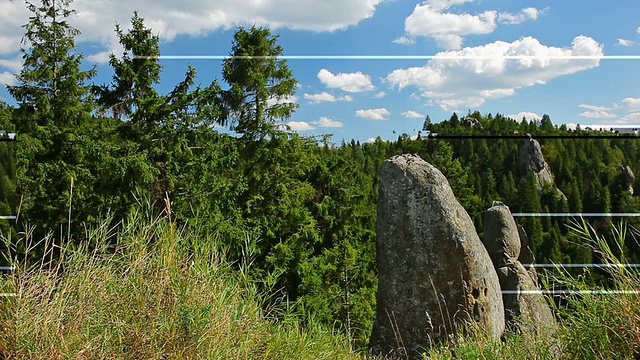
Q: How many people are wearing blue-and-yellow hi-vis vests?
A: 0